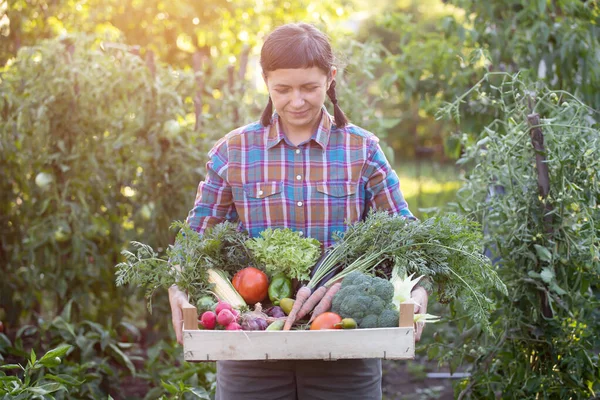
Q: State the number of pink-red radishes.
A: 5